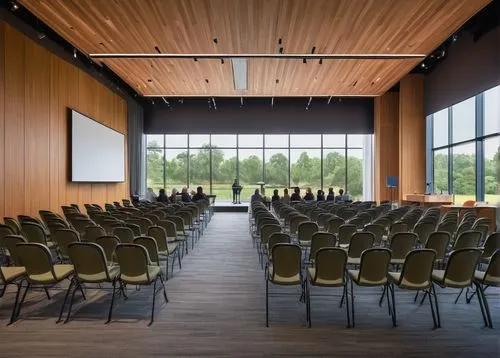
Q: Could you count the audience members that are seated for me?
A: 13